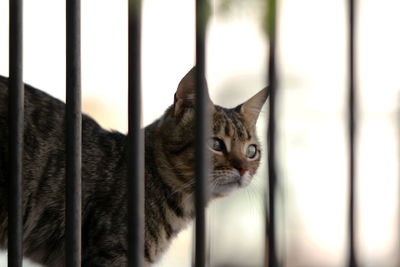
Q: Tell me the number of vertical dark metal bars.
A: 6